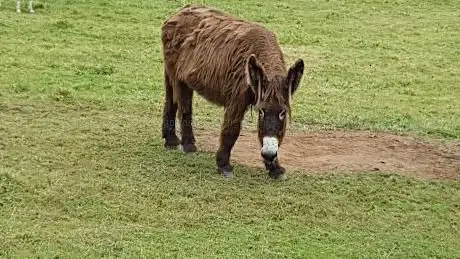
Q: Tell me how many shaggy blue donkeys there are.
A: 0